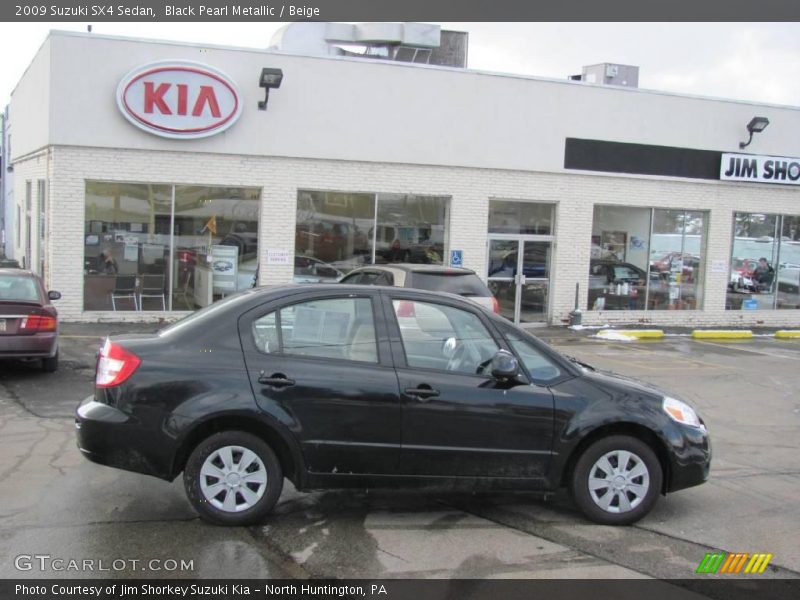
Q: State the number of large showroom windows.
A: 4